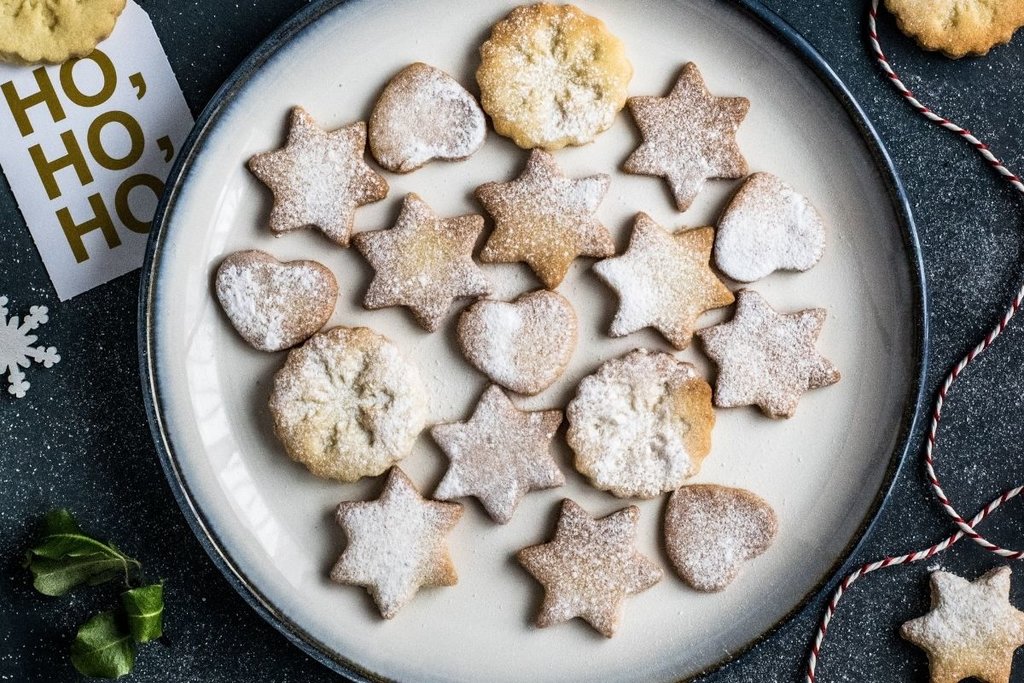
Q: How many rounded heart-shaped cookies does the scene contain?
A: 5